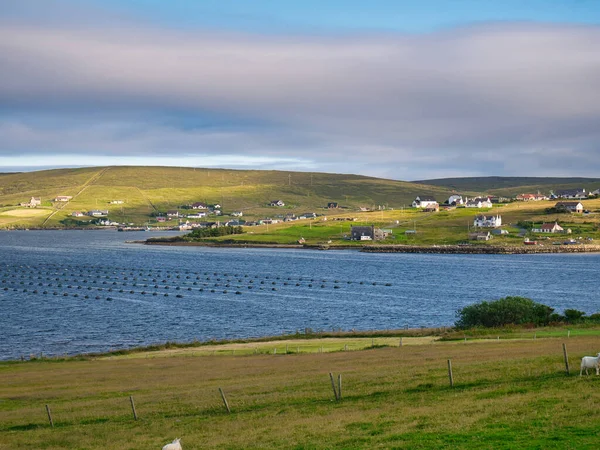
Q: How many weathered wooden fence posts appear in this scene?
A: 7